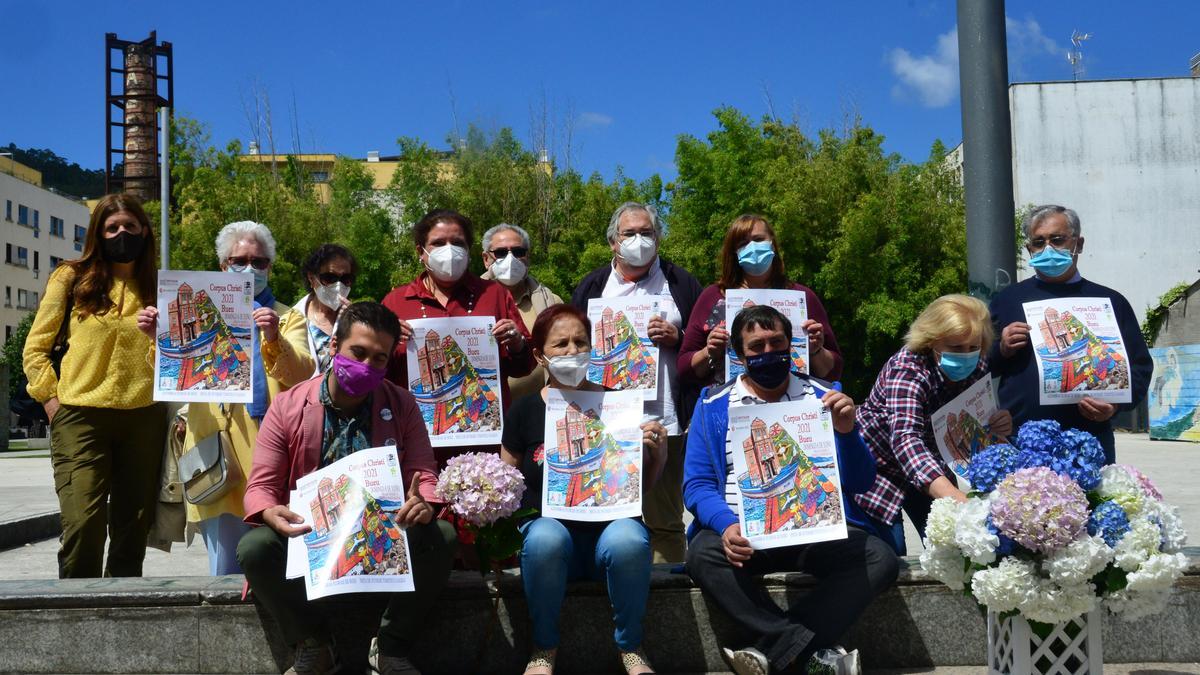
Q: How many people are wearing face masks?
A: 12